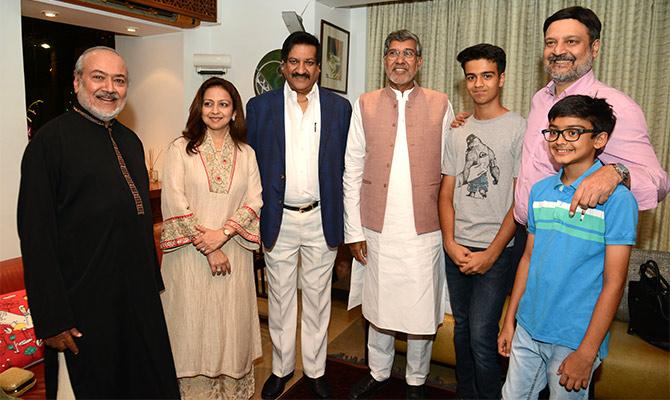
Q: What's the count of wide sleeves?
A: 2